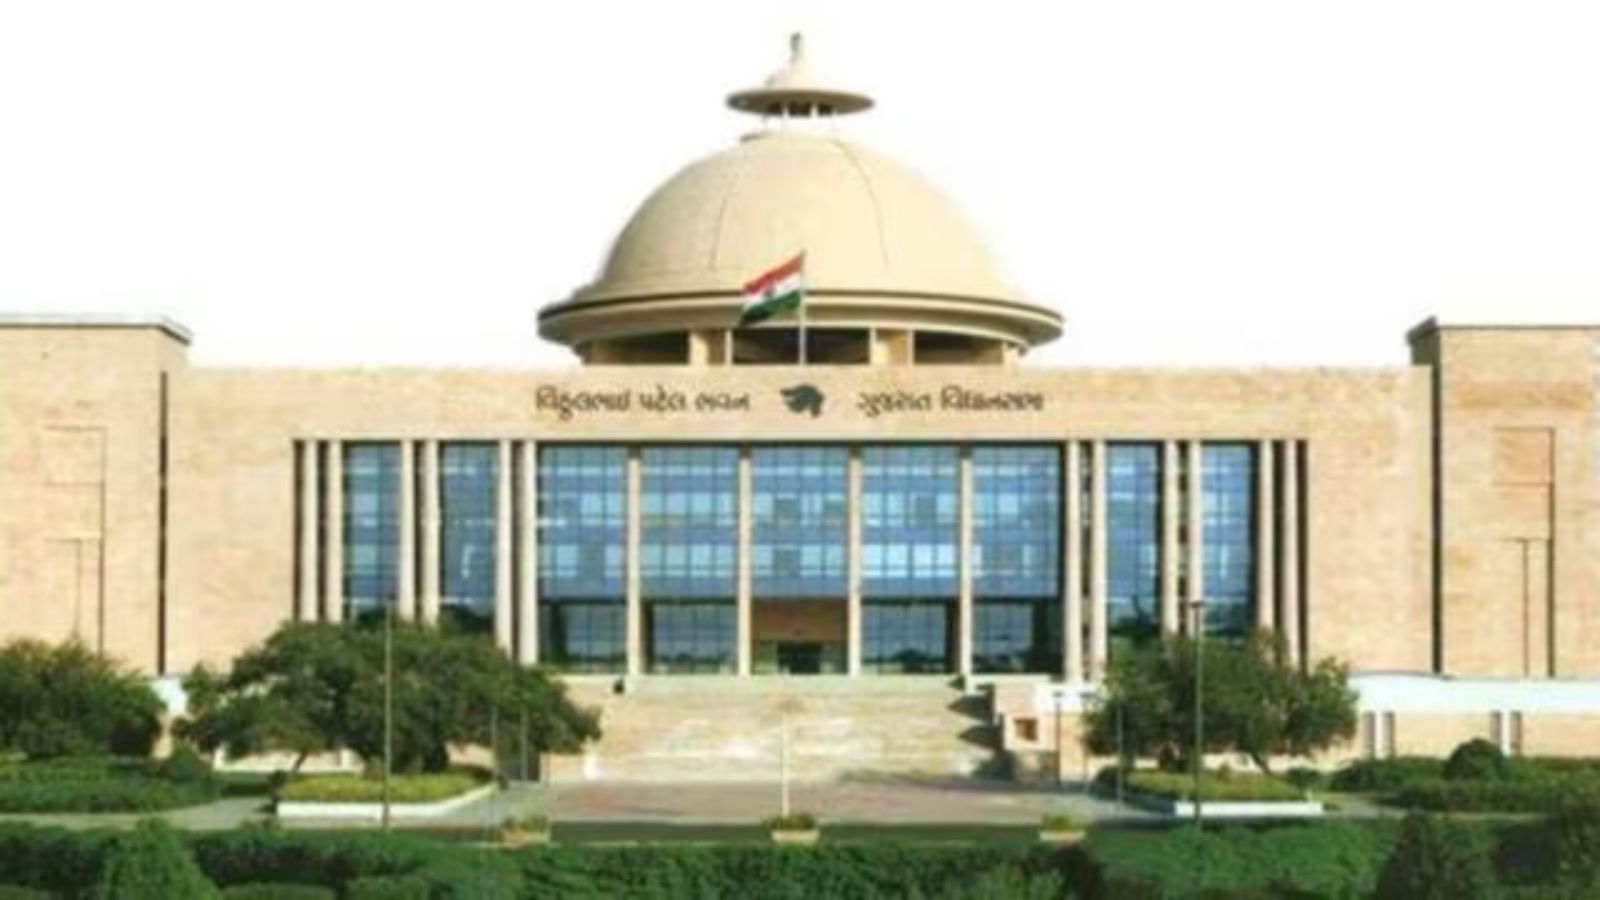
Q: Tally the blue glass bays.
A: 9